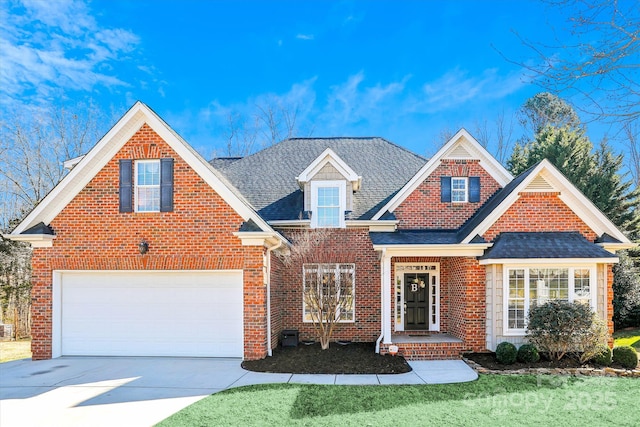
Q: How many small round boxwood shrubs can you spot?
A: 4